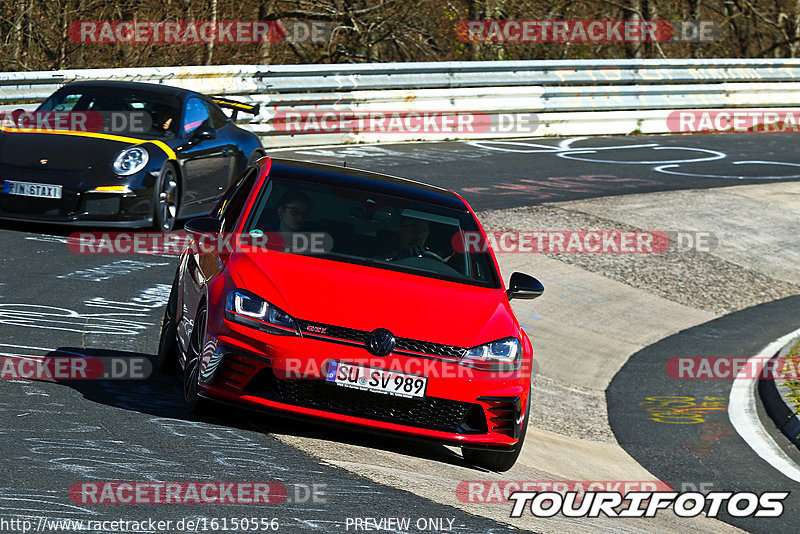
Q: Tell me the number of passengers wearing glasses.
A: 1